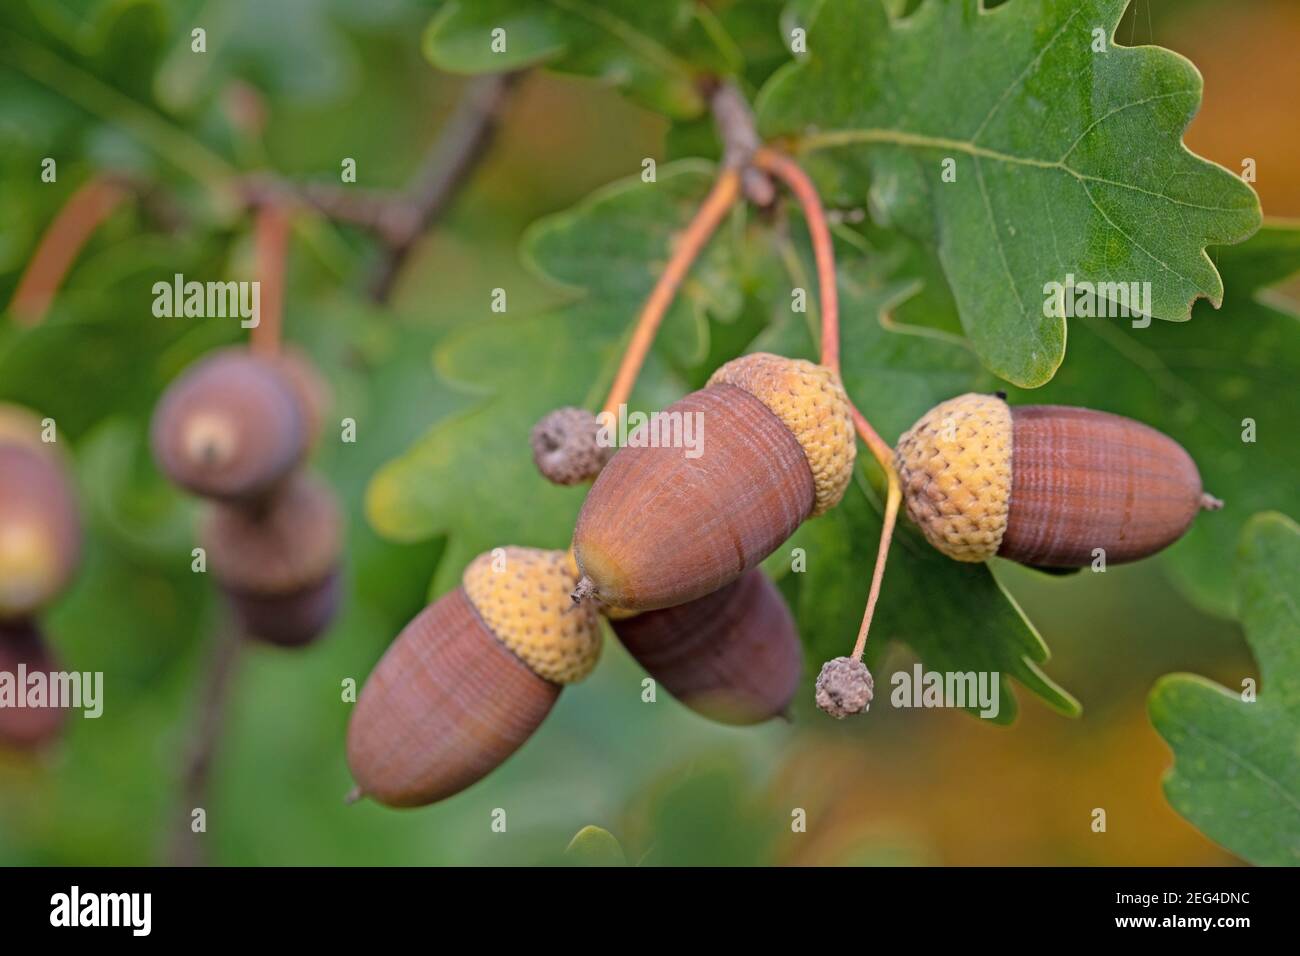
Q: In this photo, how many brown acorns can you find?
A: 8